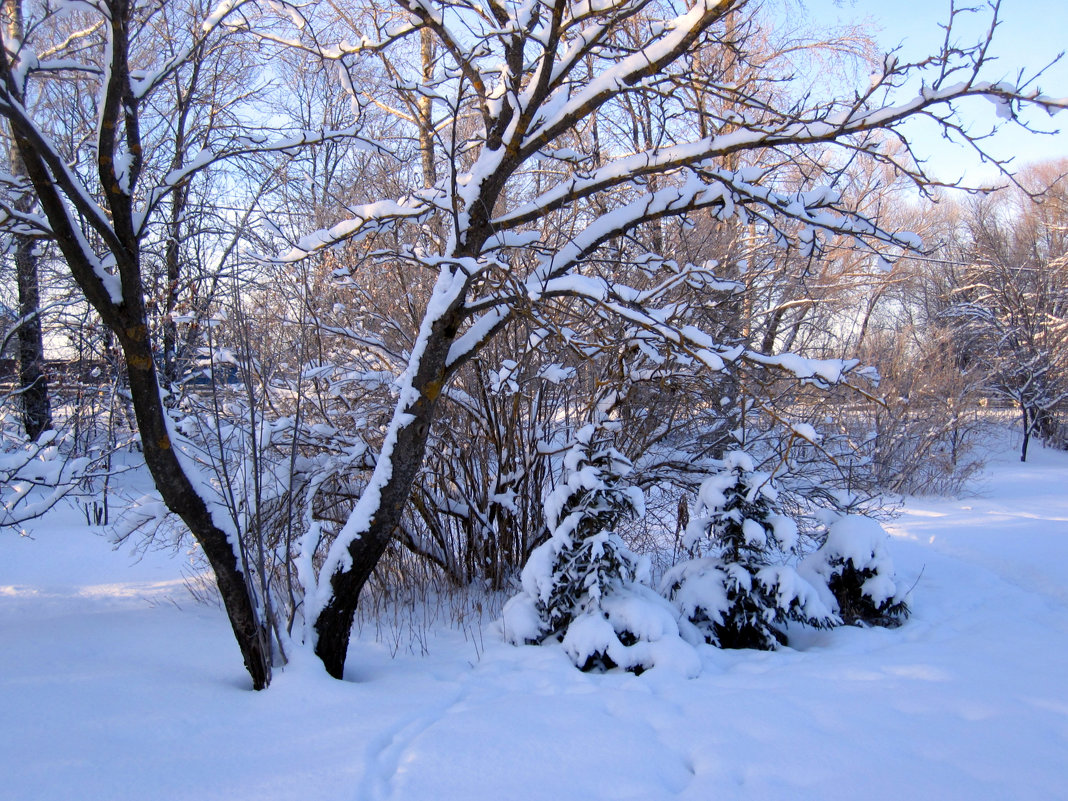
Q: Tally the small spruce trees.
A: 3